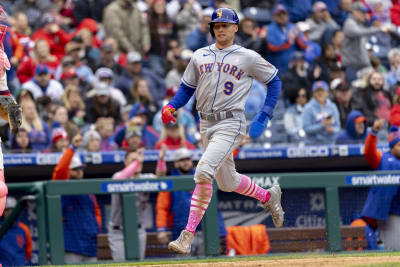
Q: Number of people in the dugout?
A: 5